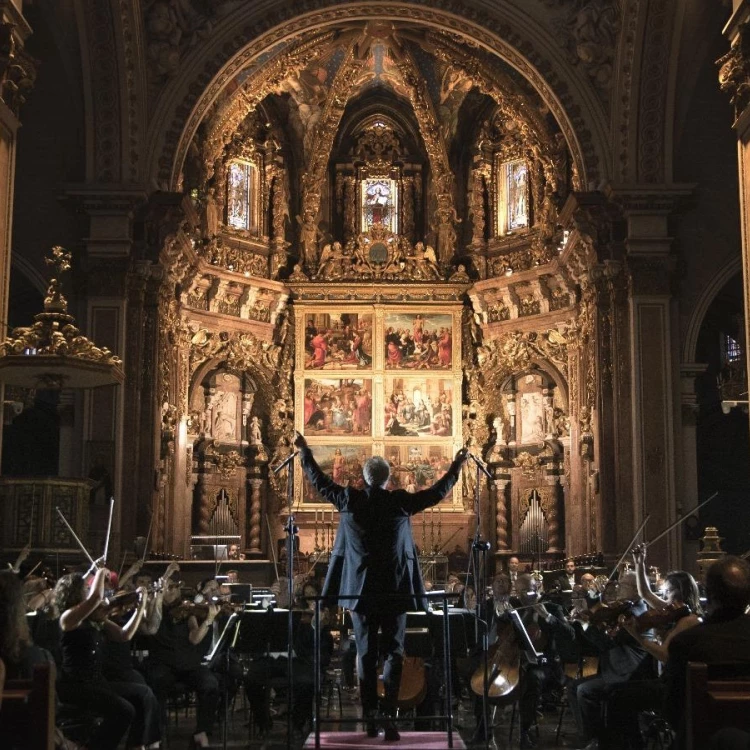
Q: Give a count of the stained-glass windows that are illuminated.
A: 3